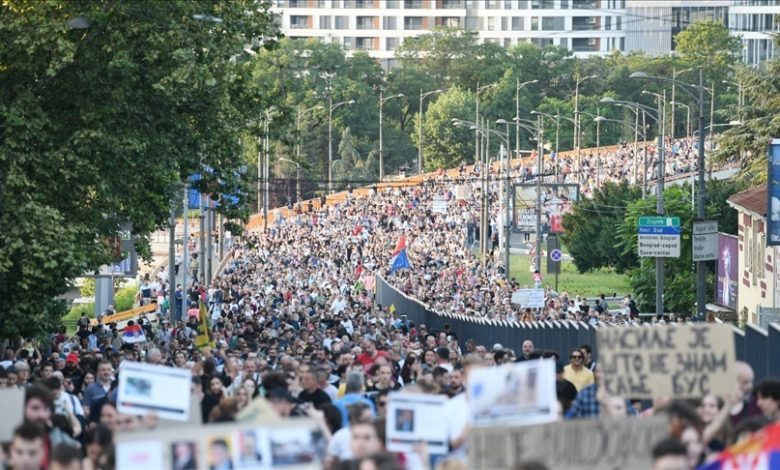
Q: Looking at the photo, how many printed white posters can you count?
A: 3